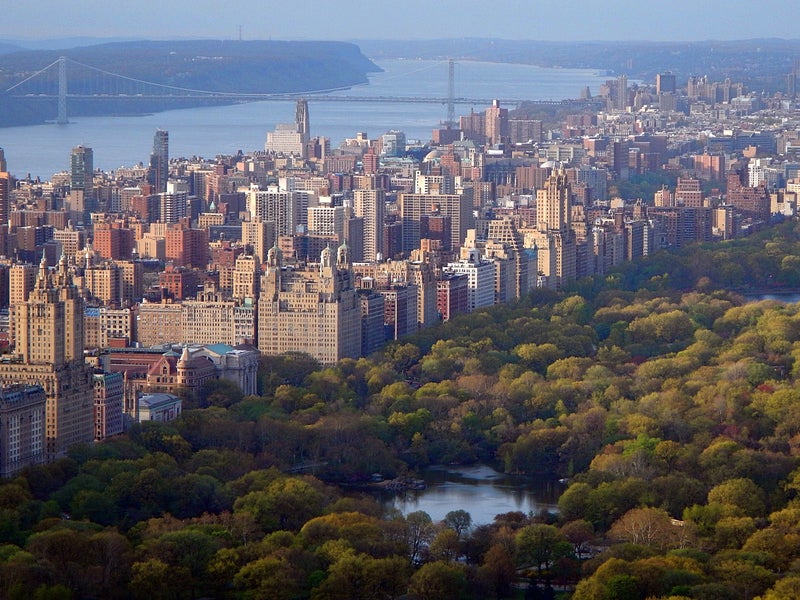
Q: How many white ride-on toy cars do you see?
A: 0